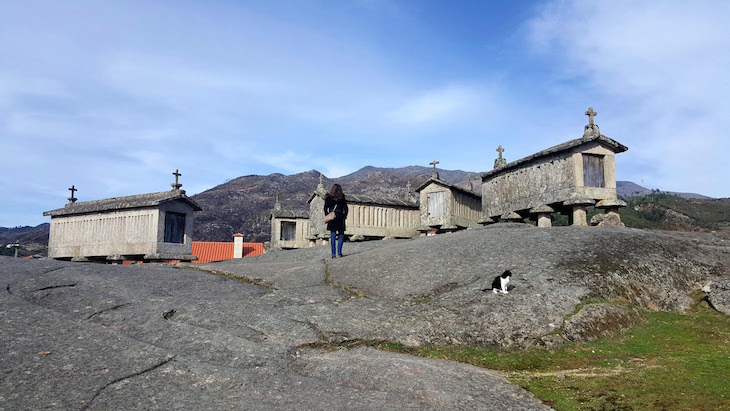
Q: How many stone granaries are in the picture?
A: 5